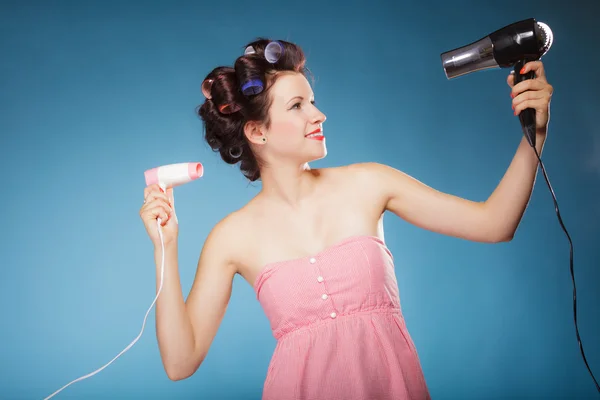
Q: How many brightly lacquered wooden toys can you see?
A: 0